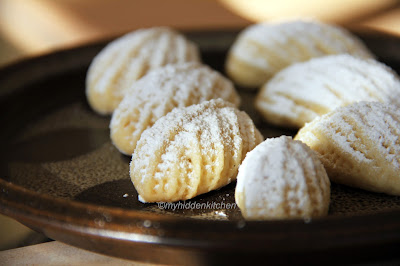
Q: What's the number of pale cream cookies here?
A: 7